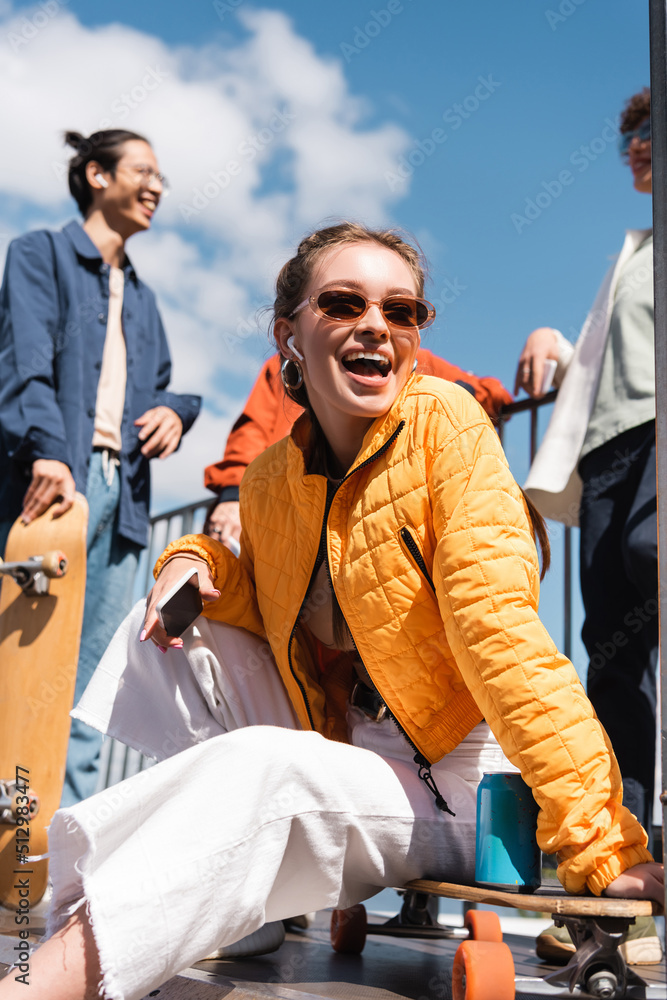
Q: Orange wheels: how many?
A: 3